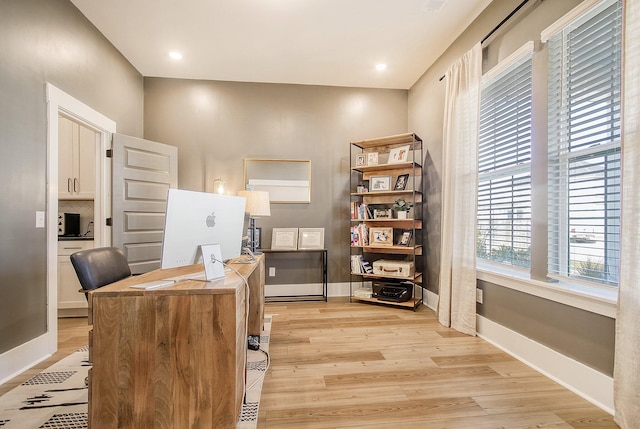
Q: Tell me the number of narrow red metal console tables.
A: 0